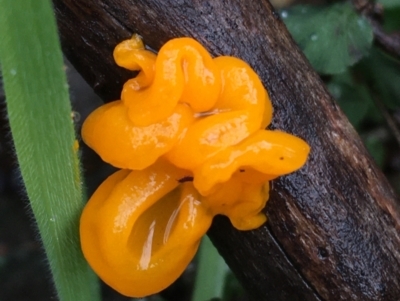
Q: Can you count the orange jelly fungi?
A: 1